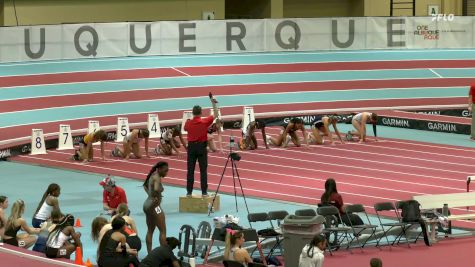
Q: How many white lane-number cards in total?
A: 8